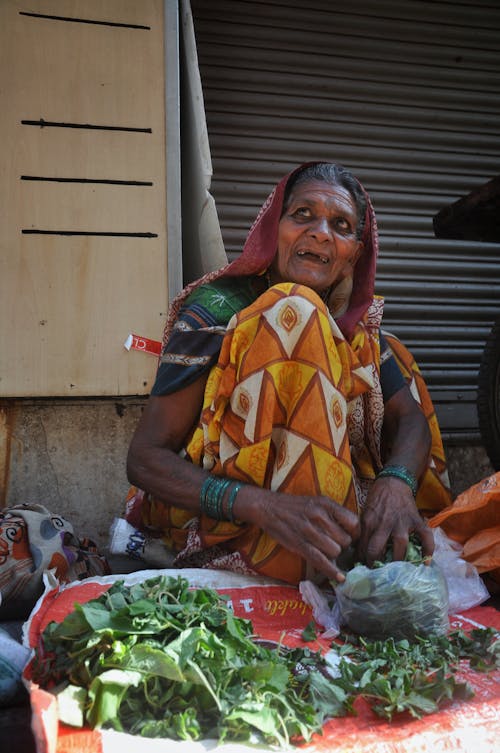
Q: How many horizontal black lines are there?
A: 4